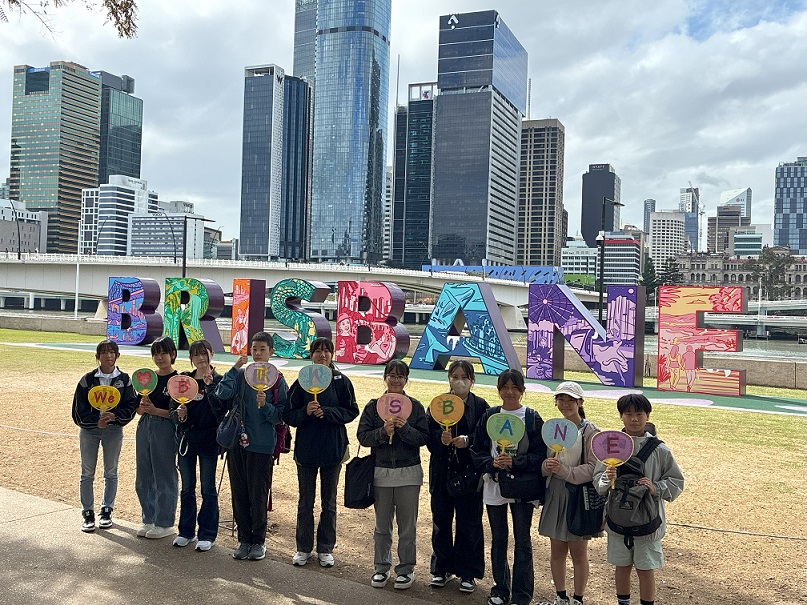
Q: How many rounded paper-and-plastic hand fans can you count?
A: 10